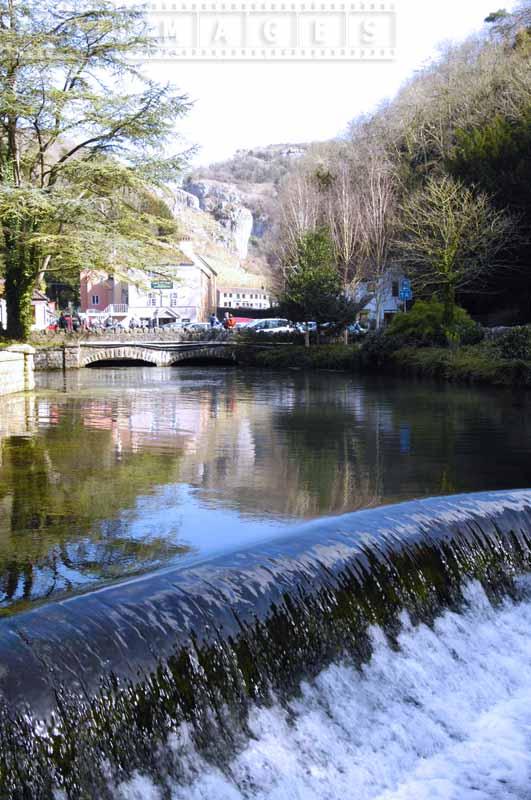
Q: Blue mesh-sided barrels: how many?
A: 0